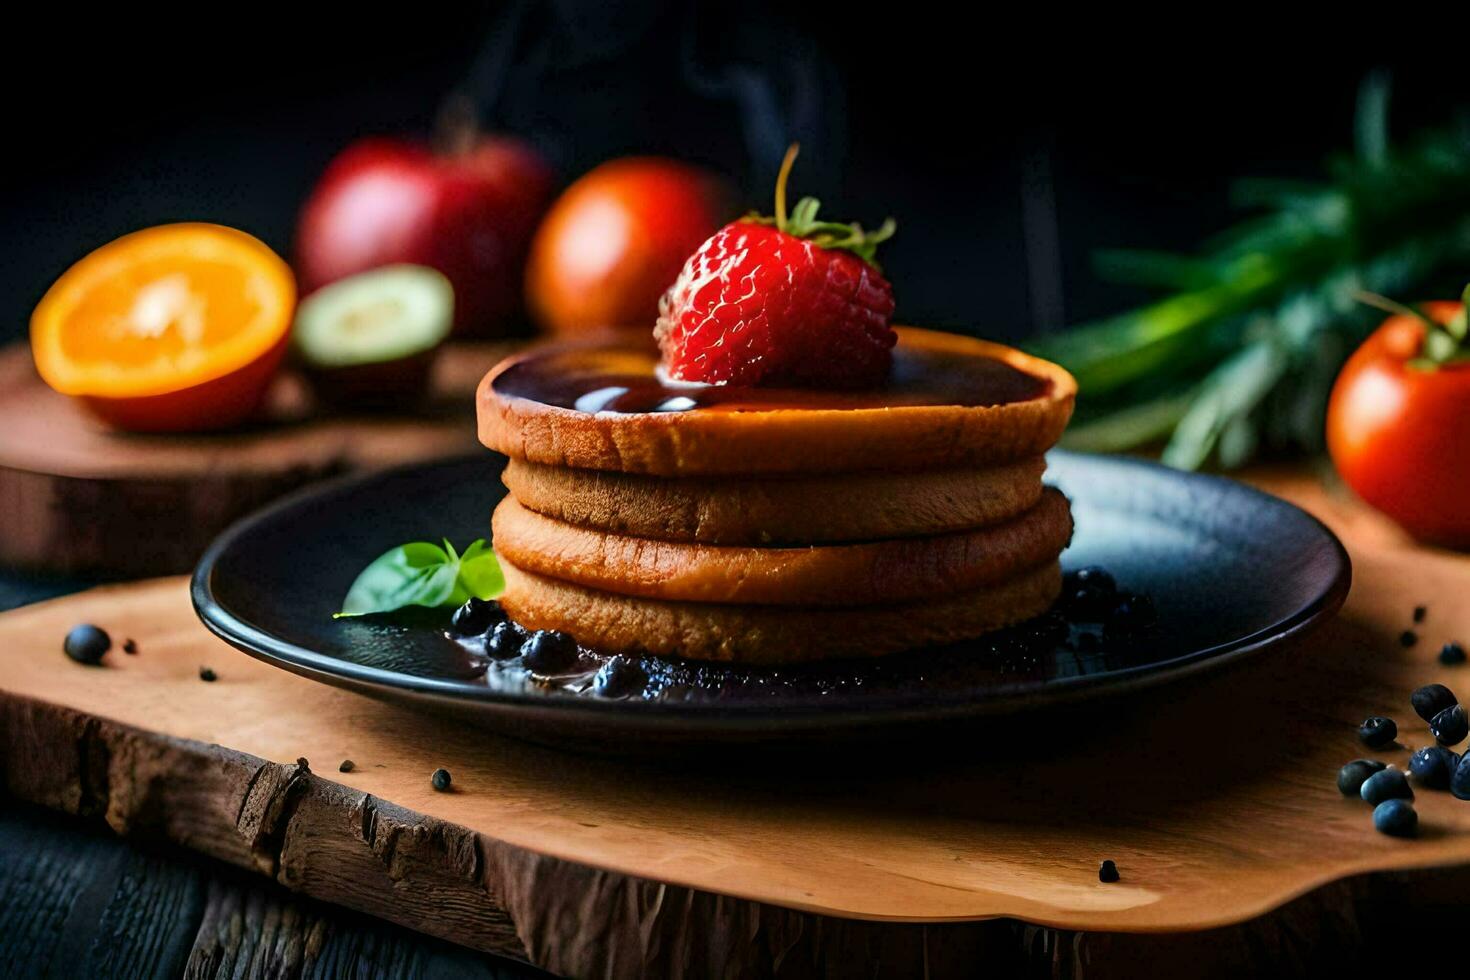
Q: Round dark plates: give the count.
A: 1